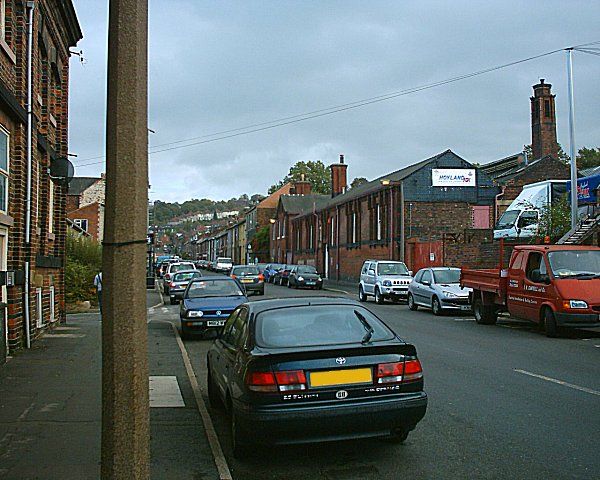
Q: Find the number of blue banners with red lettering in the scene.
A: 1